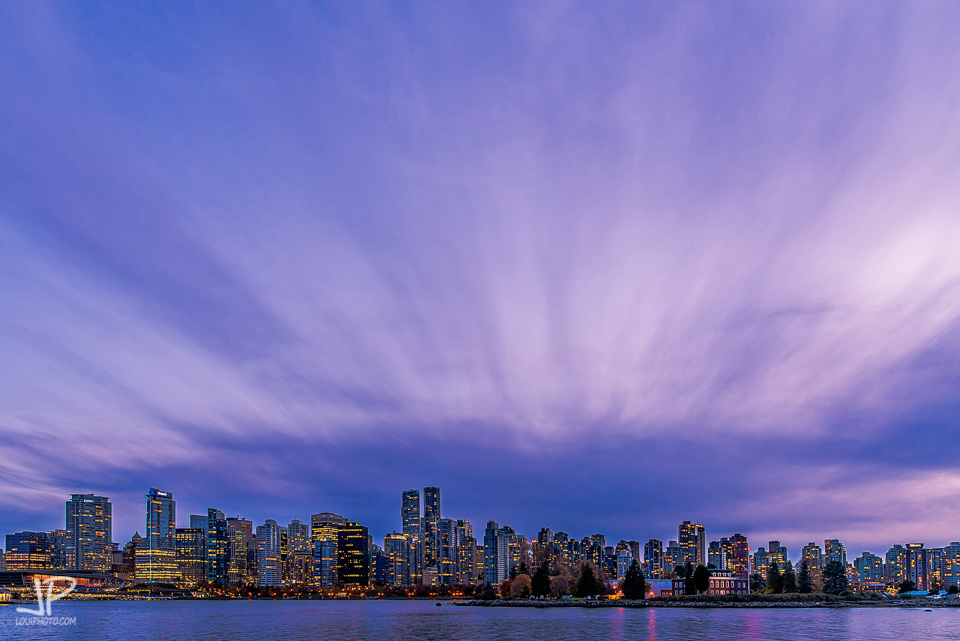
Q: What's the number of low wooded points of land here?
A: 1